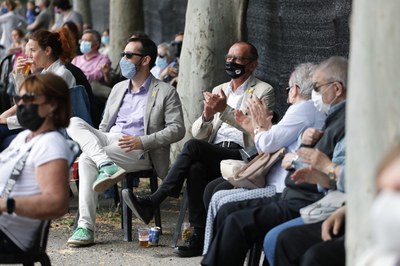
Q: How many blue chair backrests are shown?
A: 1